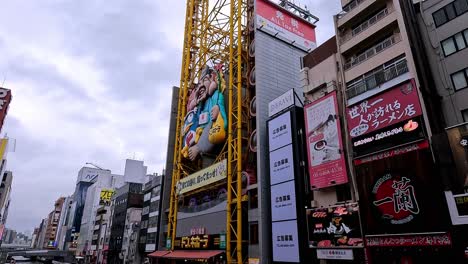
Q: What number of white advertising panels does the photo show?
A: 4